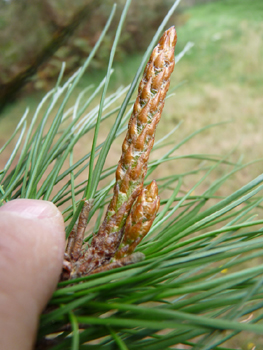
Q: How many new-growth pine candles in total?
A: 2